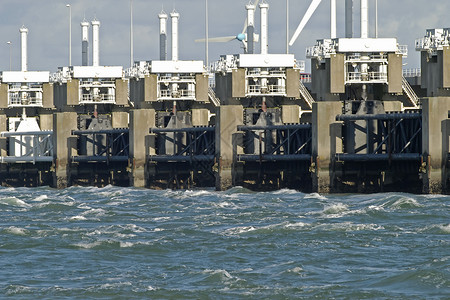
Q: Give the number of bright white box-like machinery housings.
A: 5